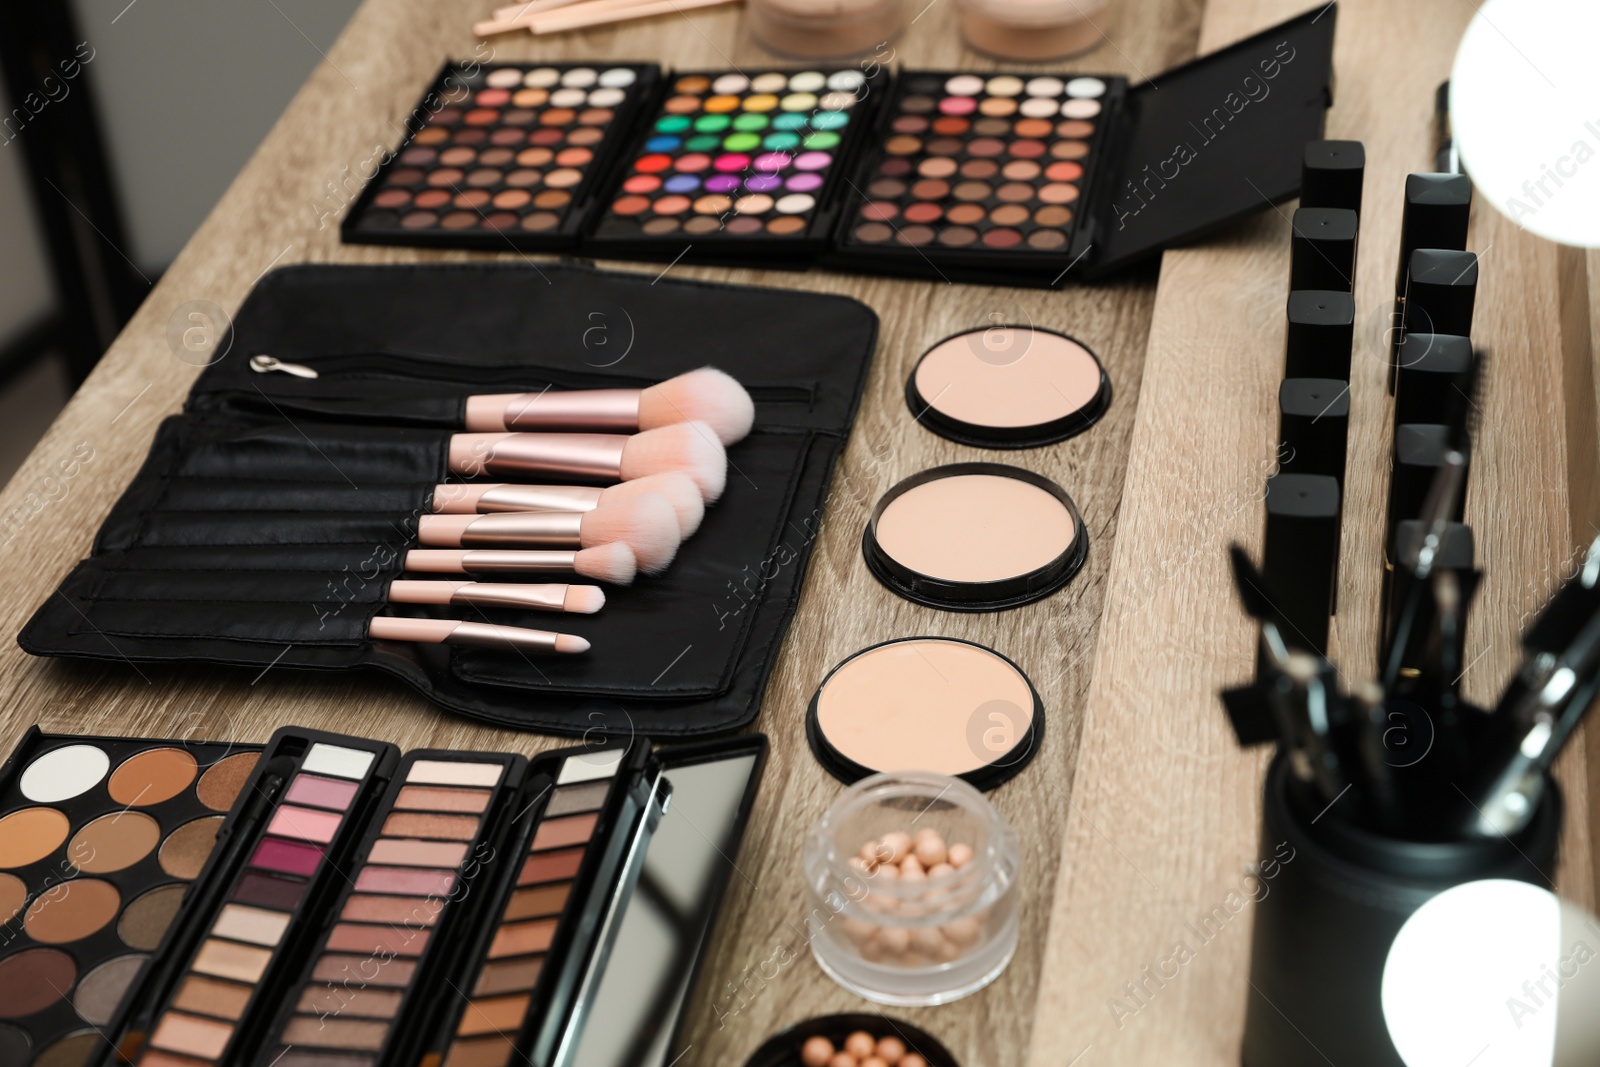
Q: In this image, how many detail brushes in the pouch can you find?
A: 2